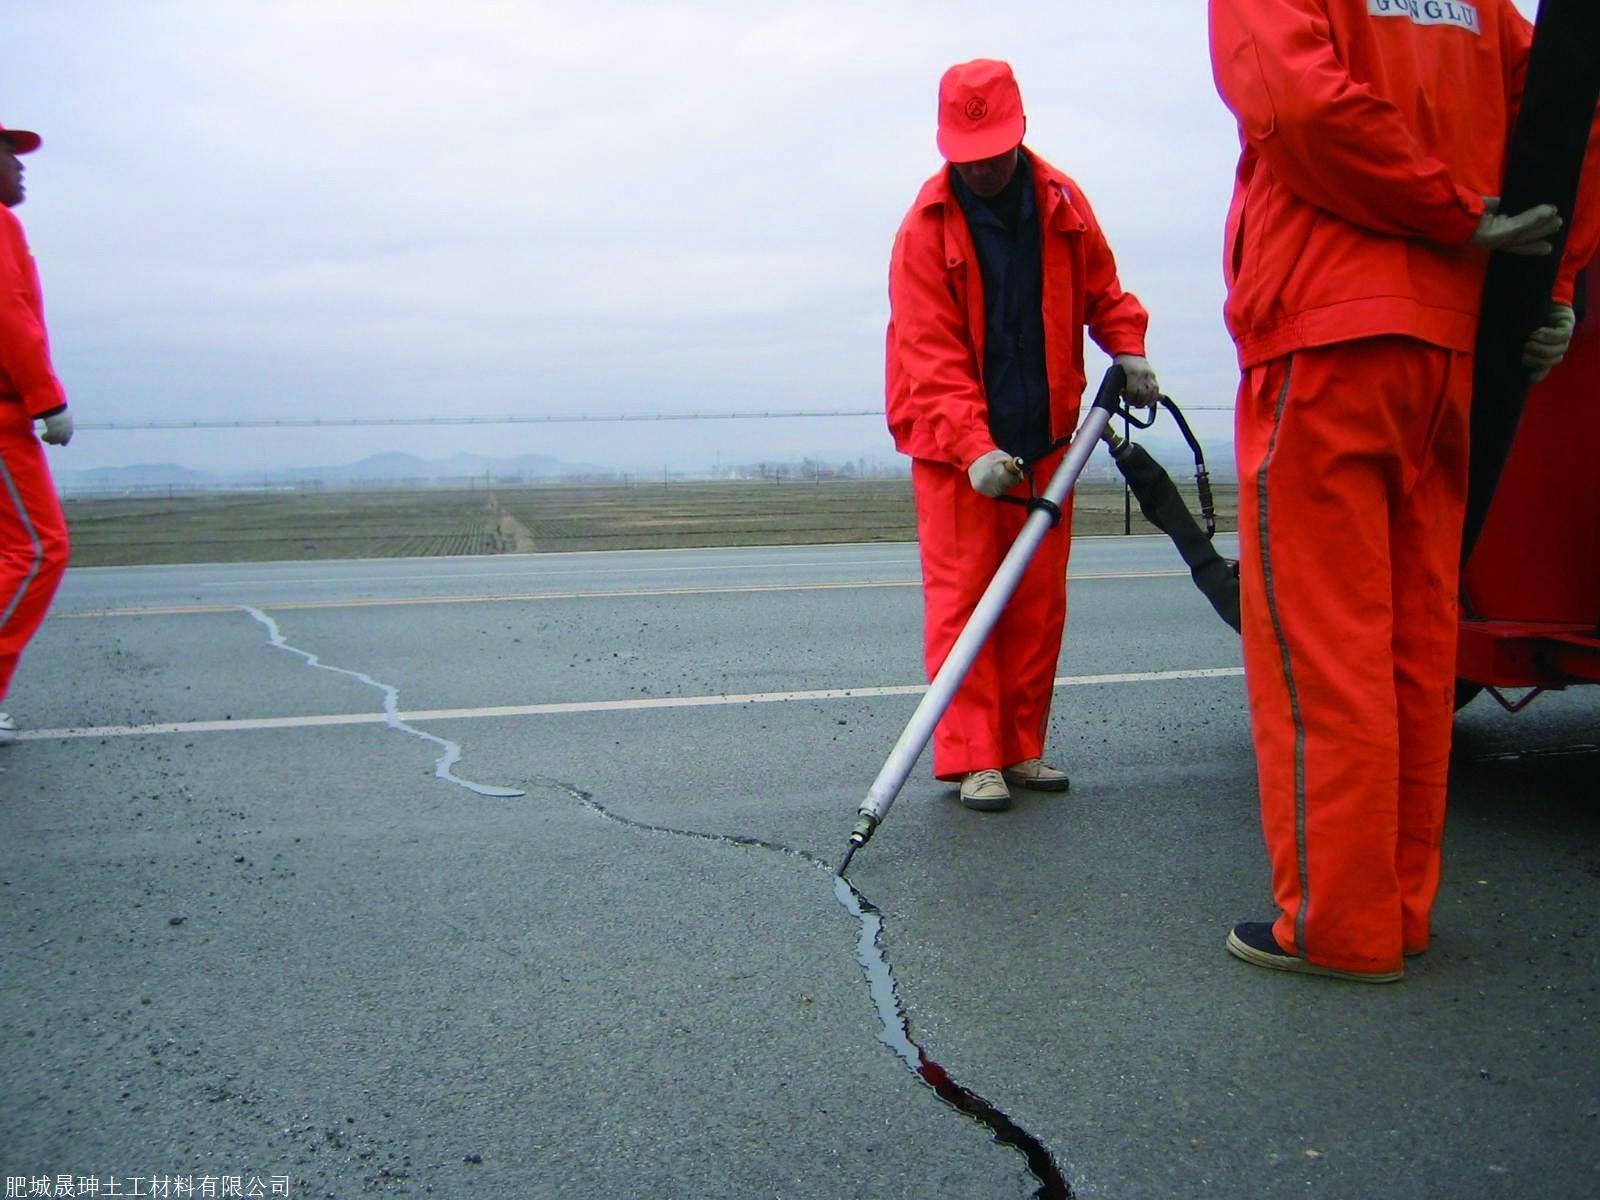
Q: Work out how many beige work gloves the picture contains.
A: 5